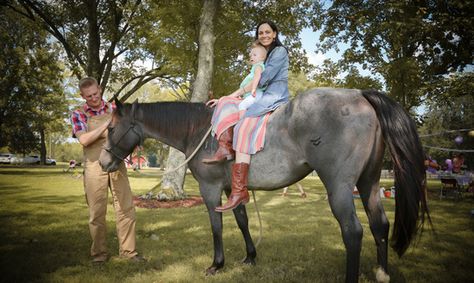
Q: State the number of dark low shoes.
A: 2